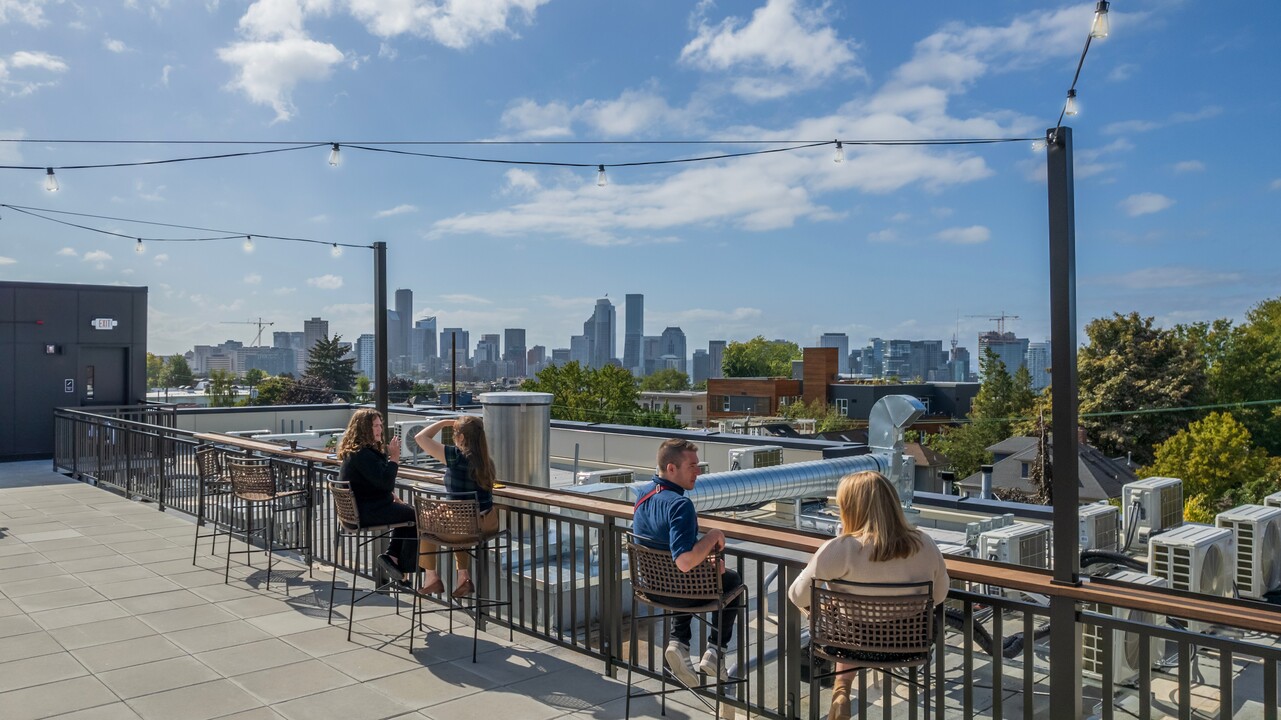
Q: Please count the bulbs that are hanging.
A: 10